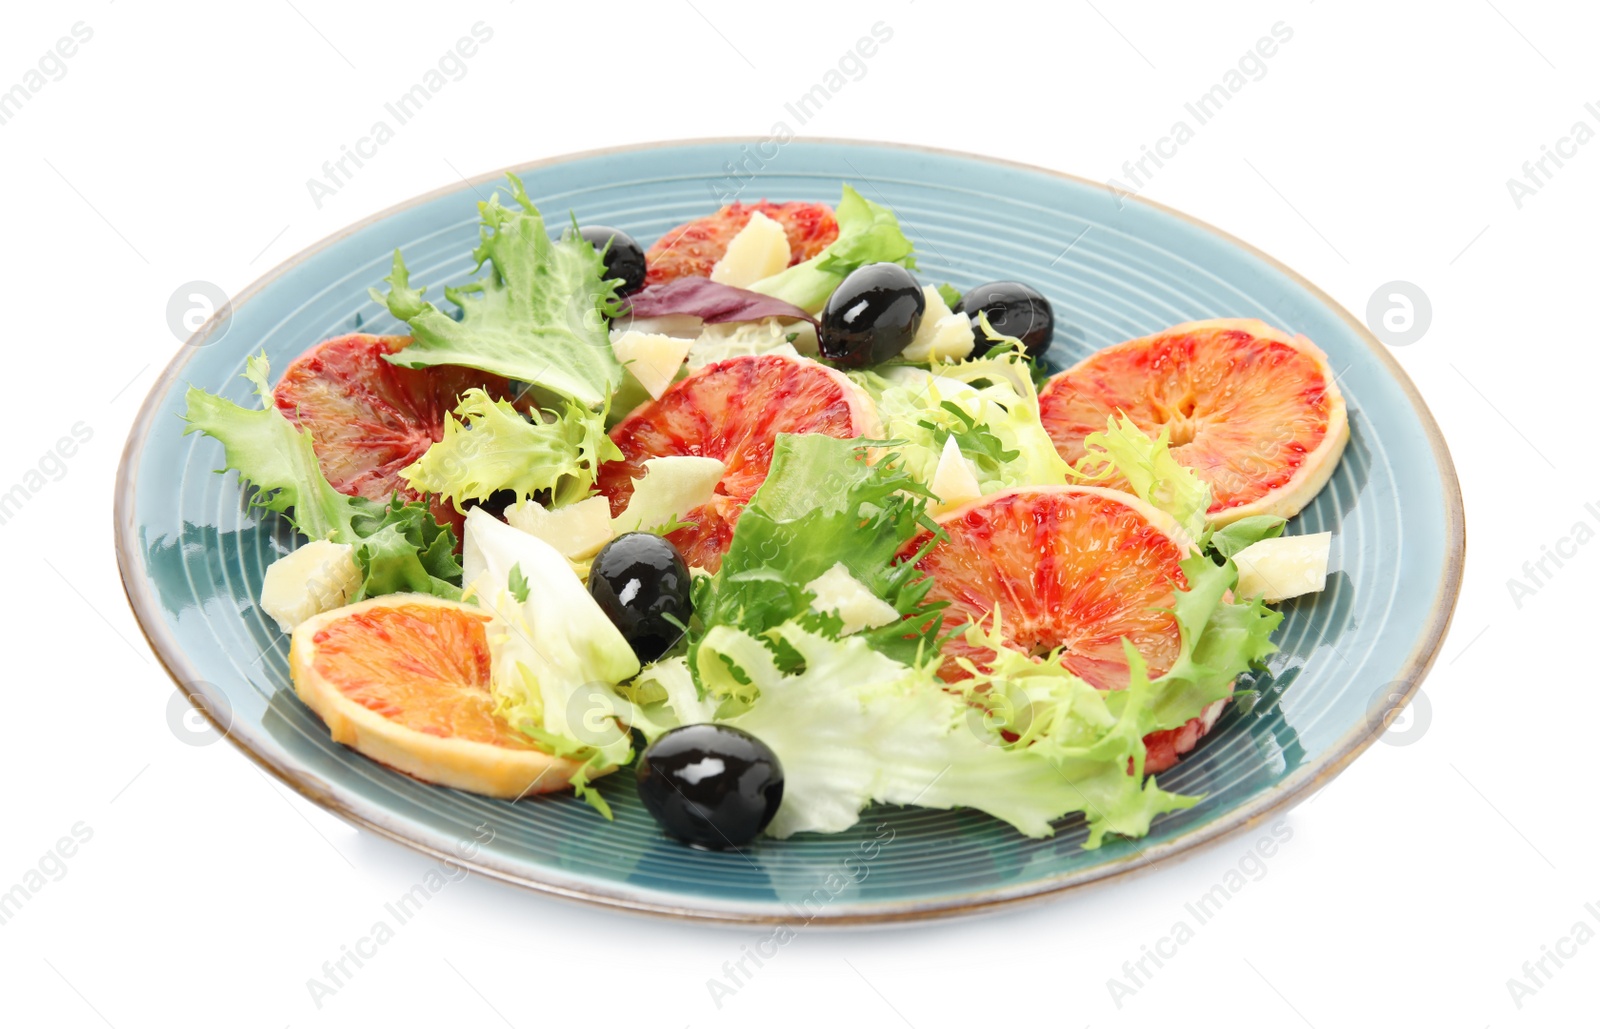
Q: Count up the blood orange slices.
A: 6